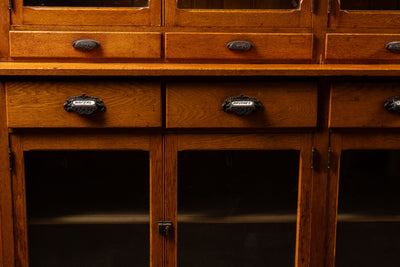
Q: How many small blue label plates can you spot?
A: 0